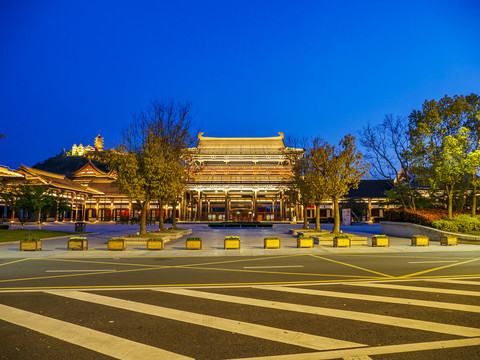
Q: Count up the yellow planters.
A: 12